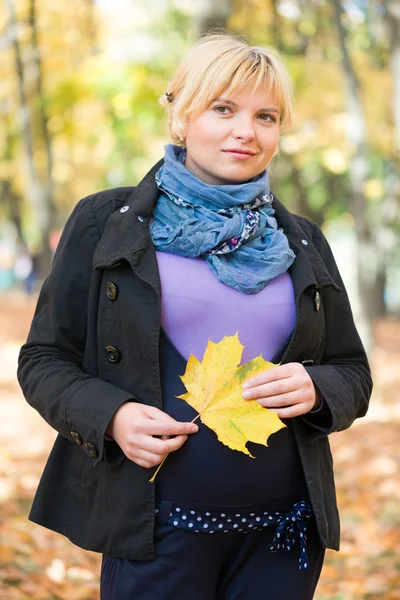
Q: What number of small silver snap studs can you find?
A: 3